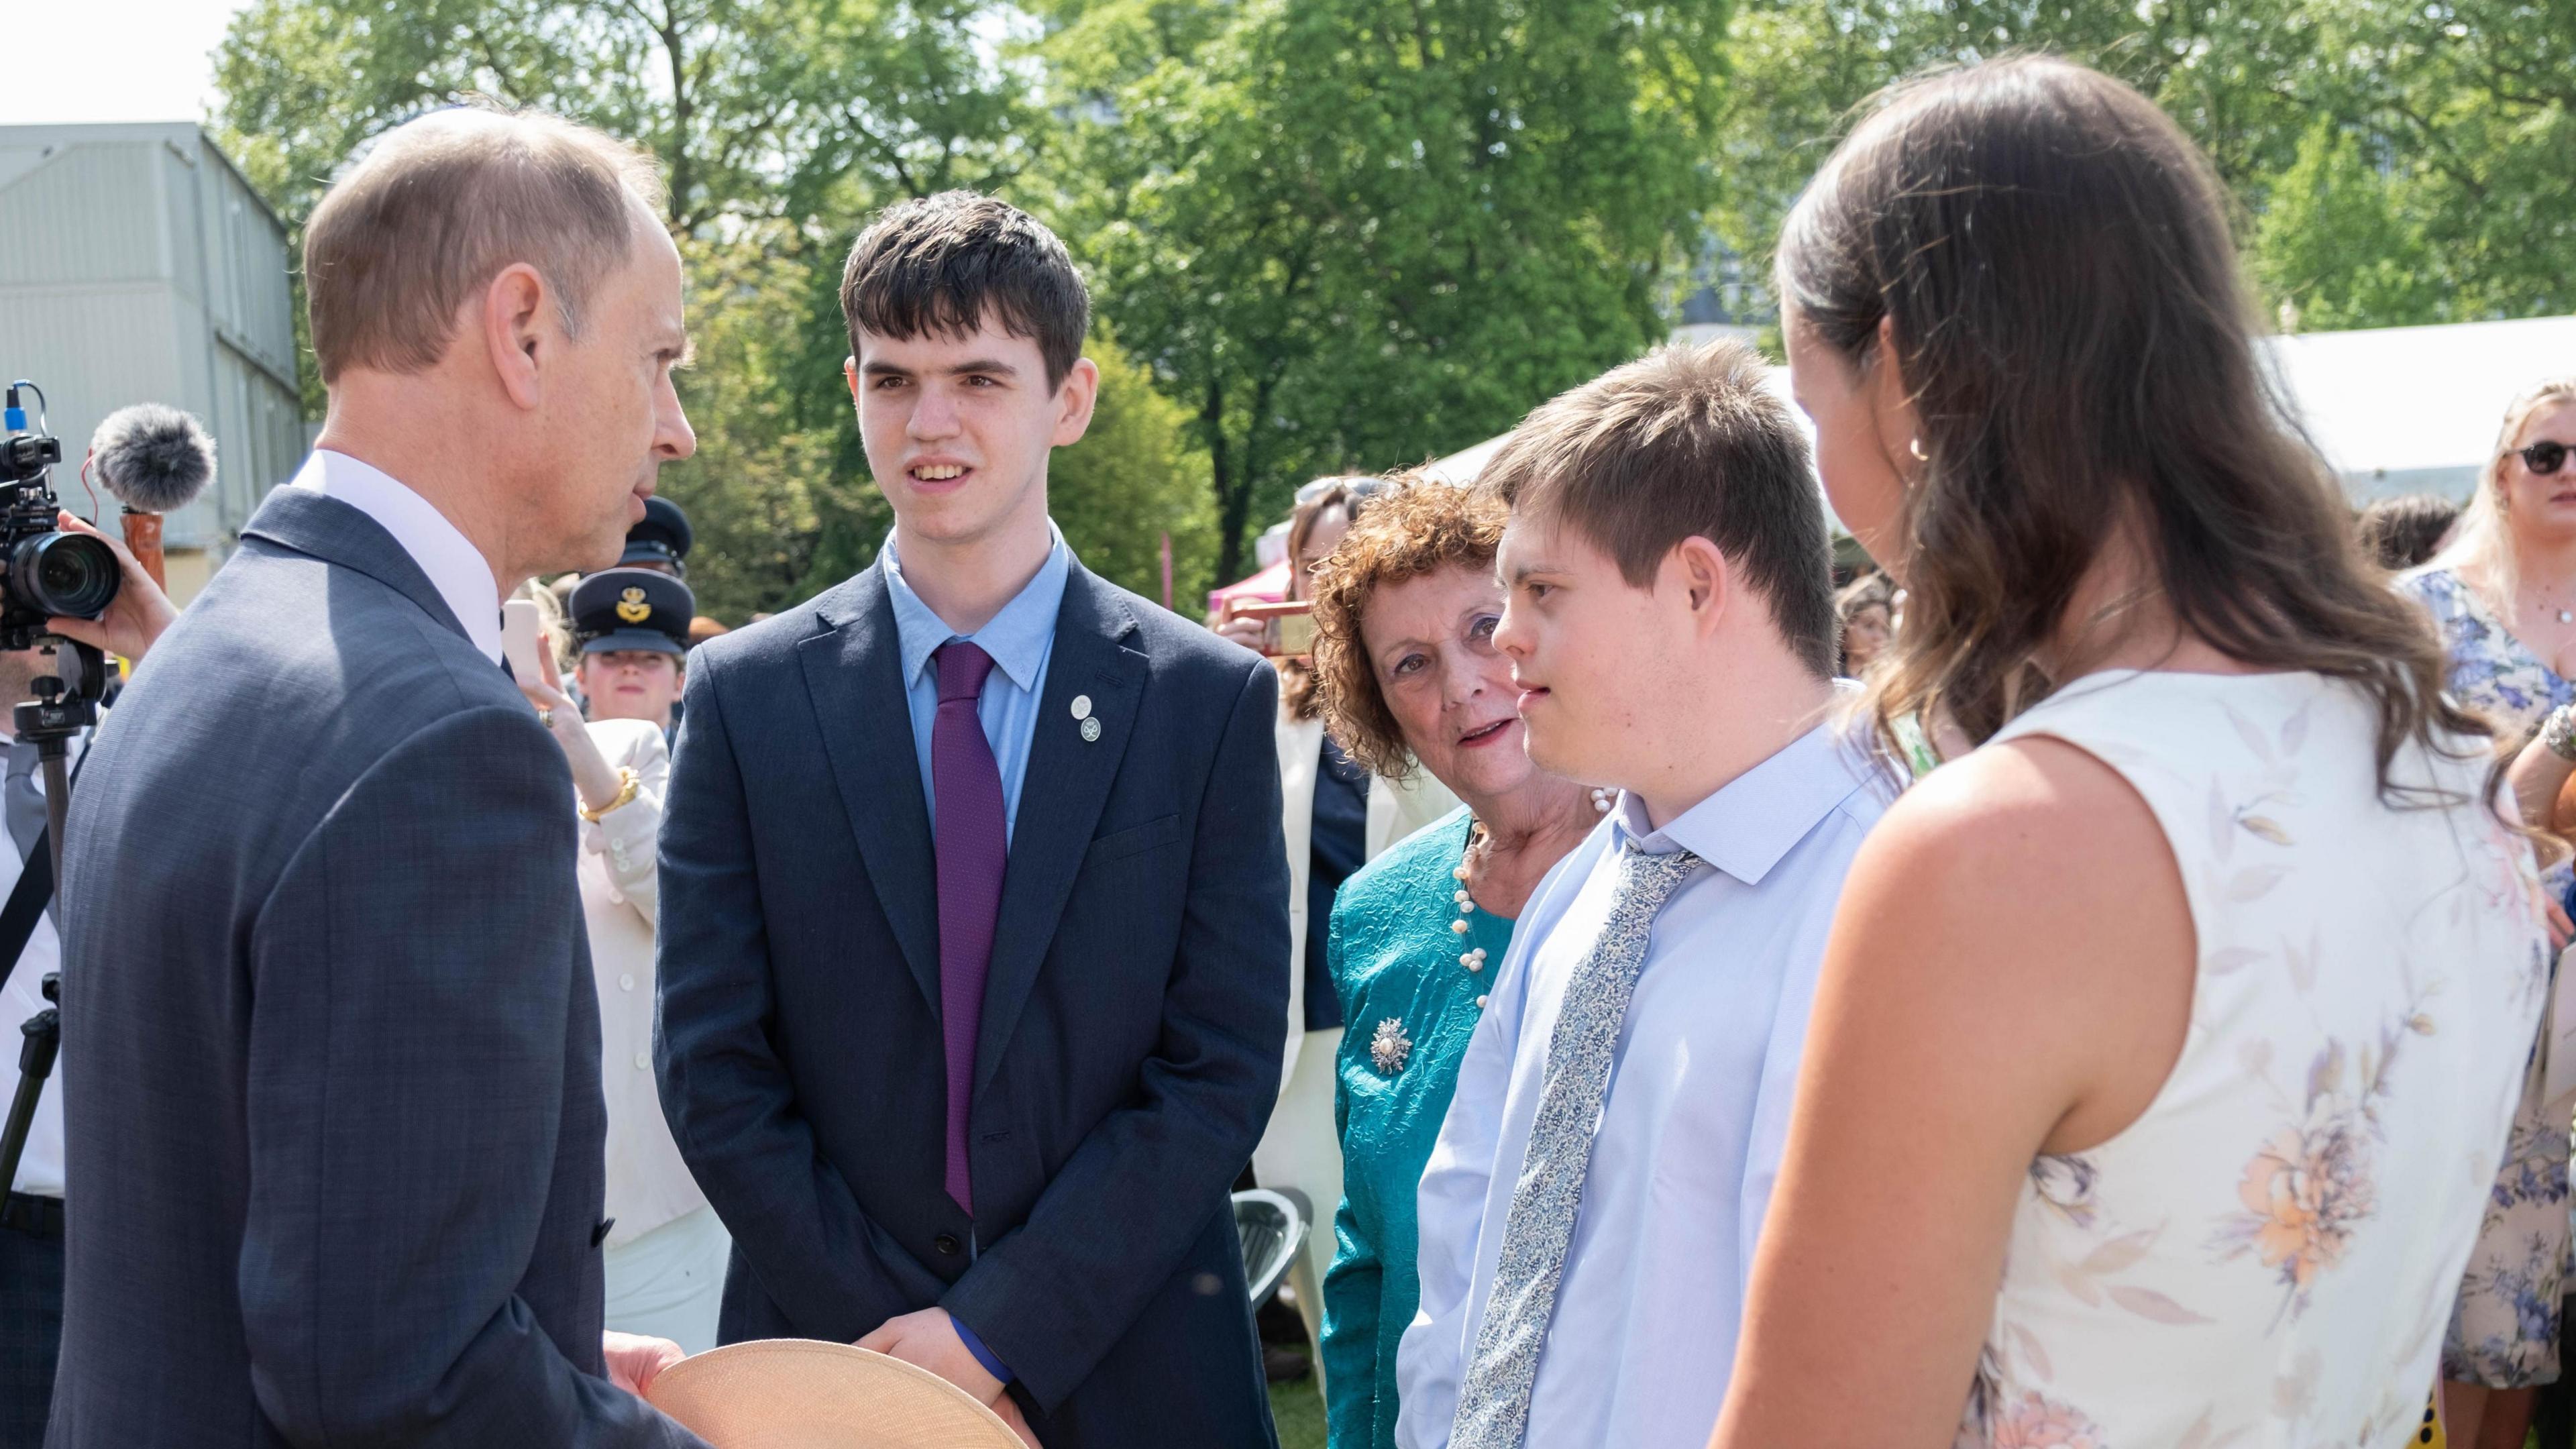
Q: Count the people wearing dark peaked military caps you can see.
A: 2